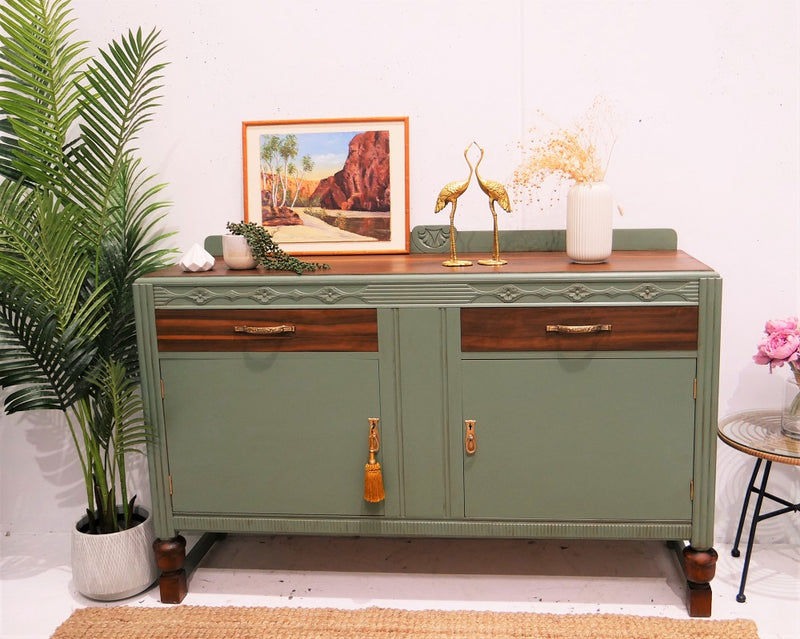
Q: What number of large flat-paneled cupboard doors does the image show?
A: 2